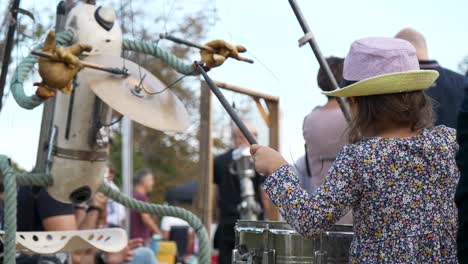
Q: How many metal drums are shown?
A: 1